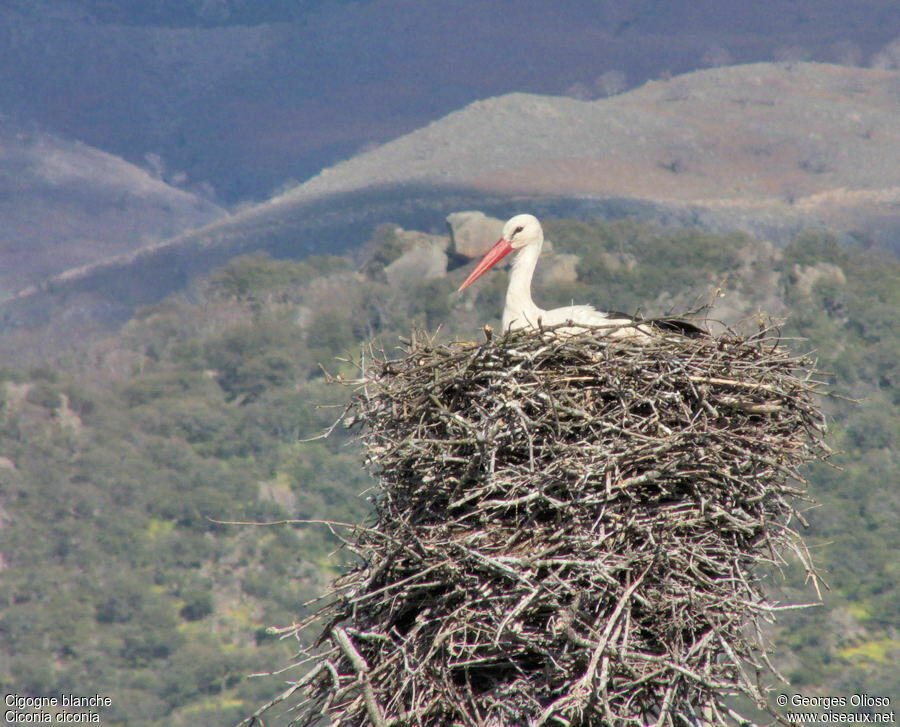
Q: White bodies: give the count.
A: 1